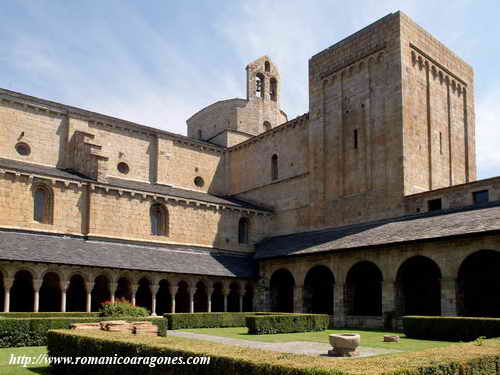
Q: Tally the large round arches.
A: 5